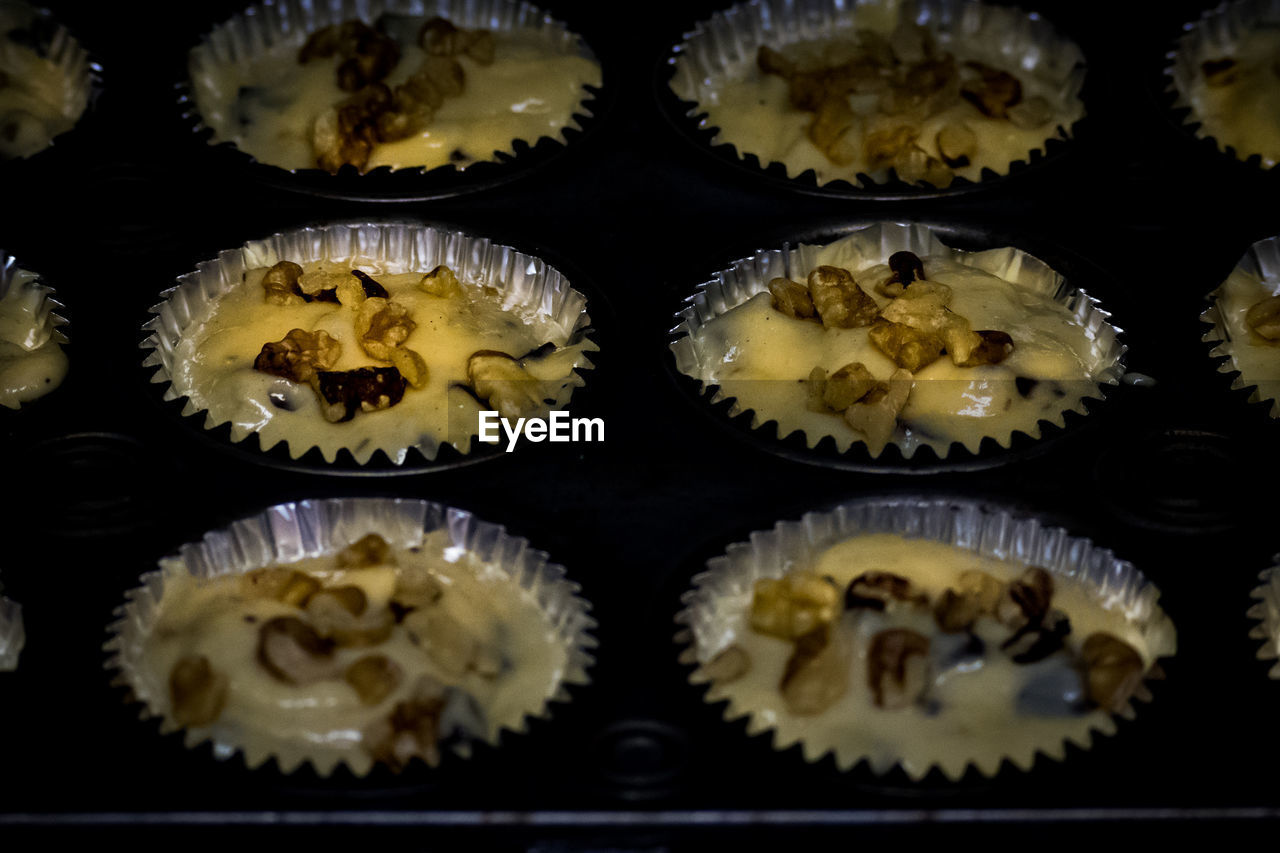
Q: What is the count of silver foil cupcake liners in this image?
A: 12